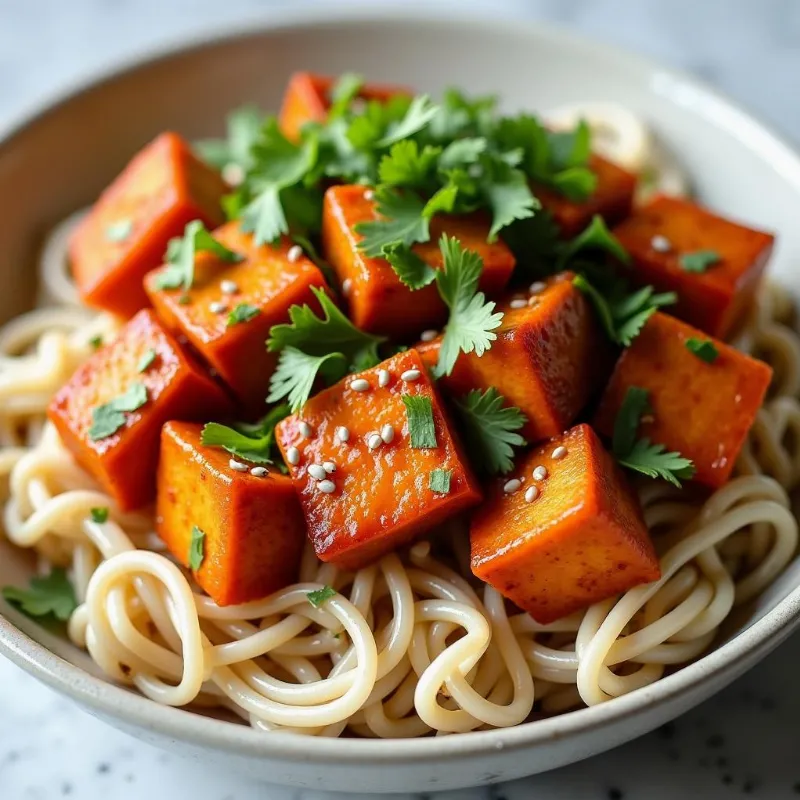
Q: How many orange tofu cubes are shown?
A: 12